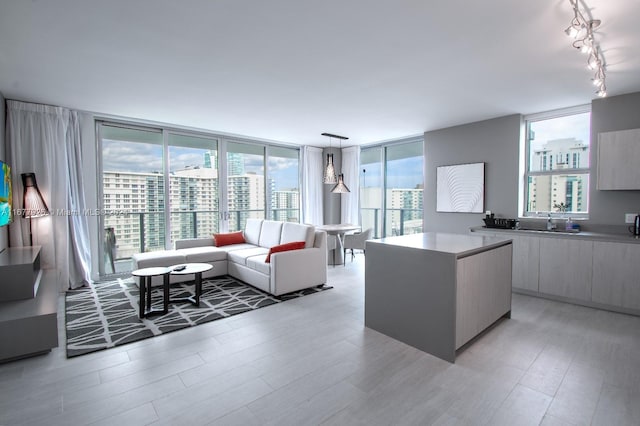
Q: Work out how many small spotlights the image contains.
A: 5